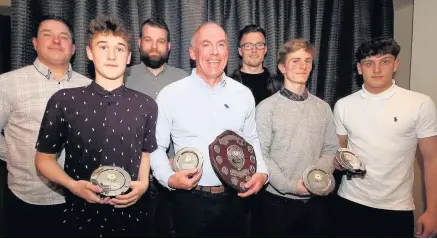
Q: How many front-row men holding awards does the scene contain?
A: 4